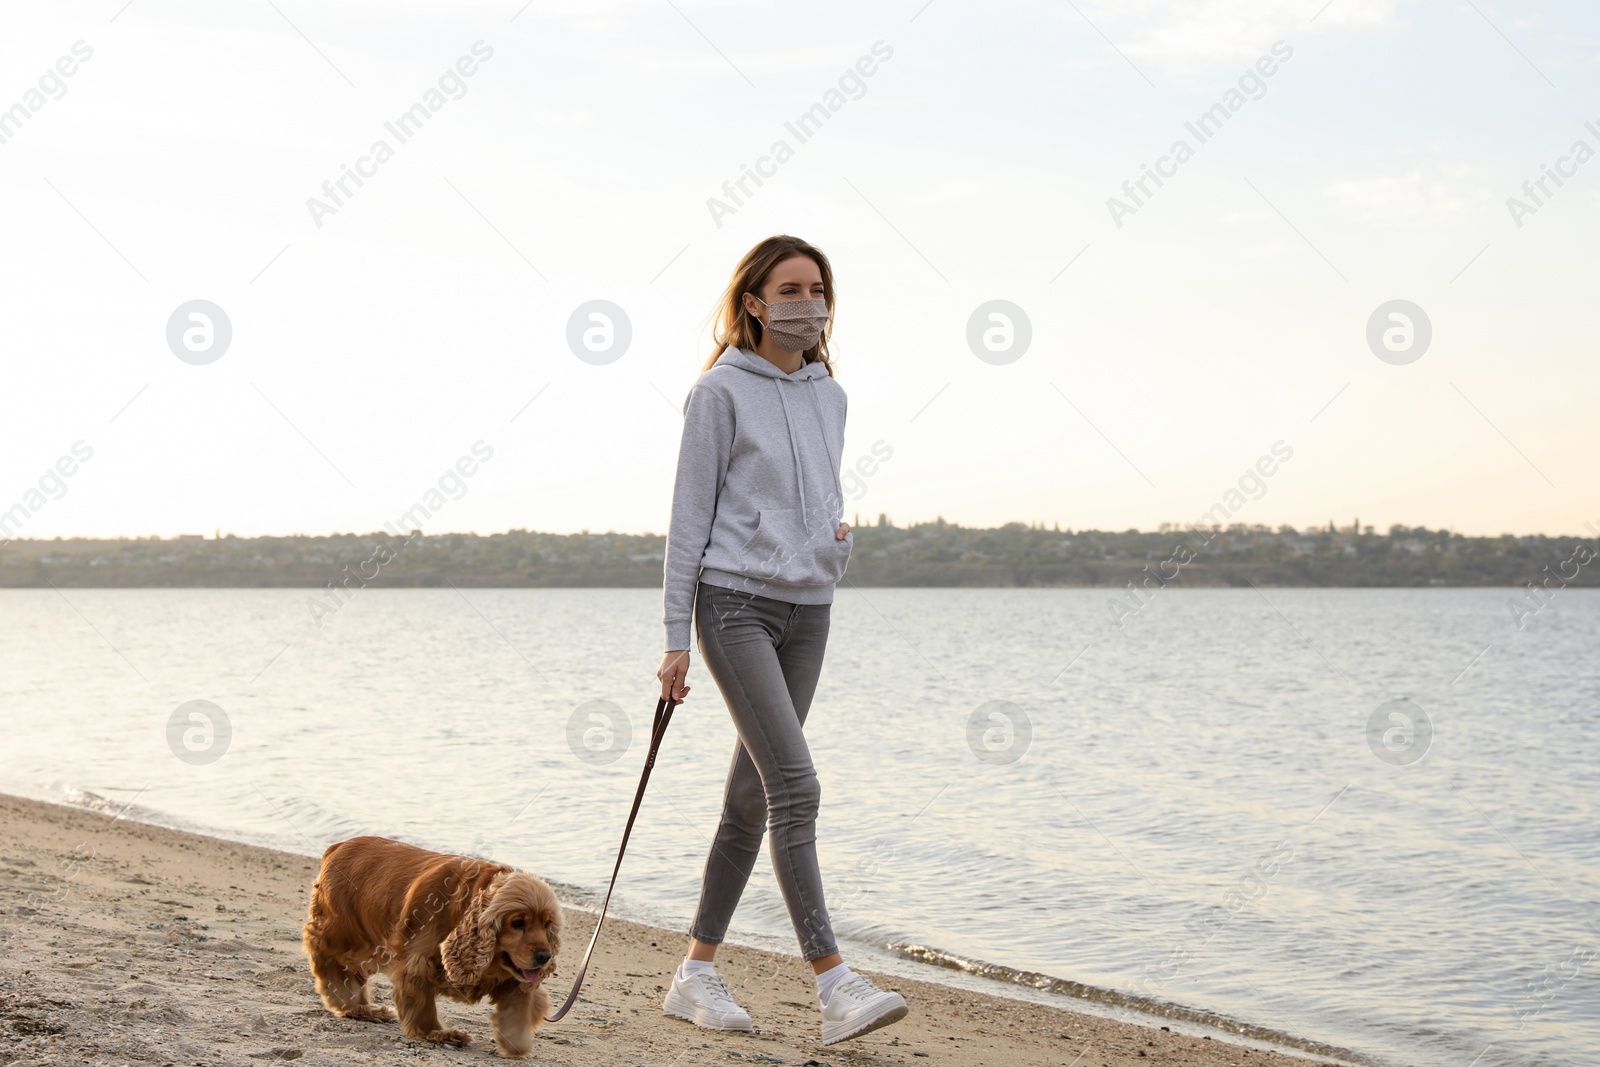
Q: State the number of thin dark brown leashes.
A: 1